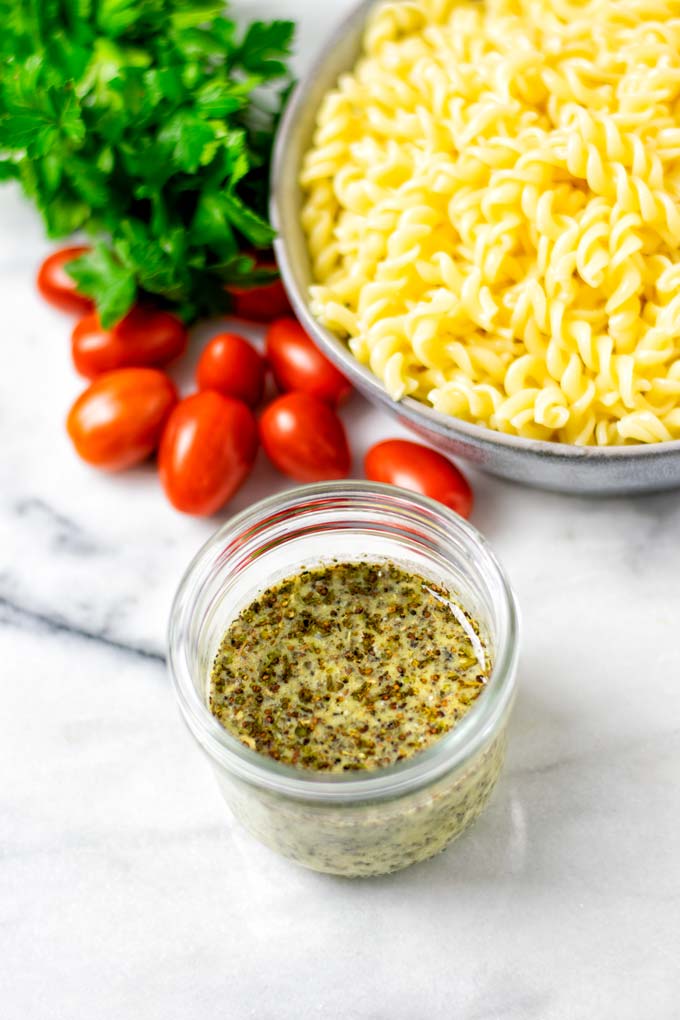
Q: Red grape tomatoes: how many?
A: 9